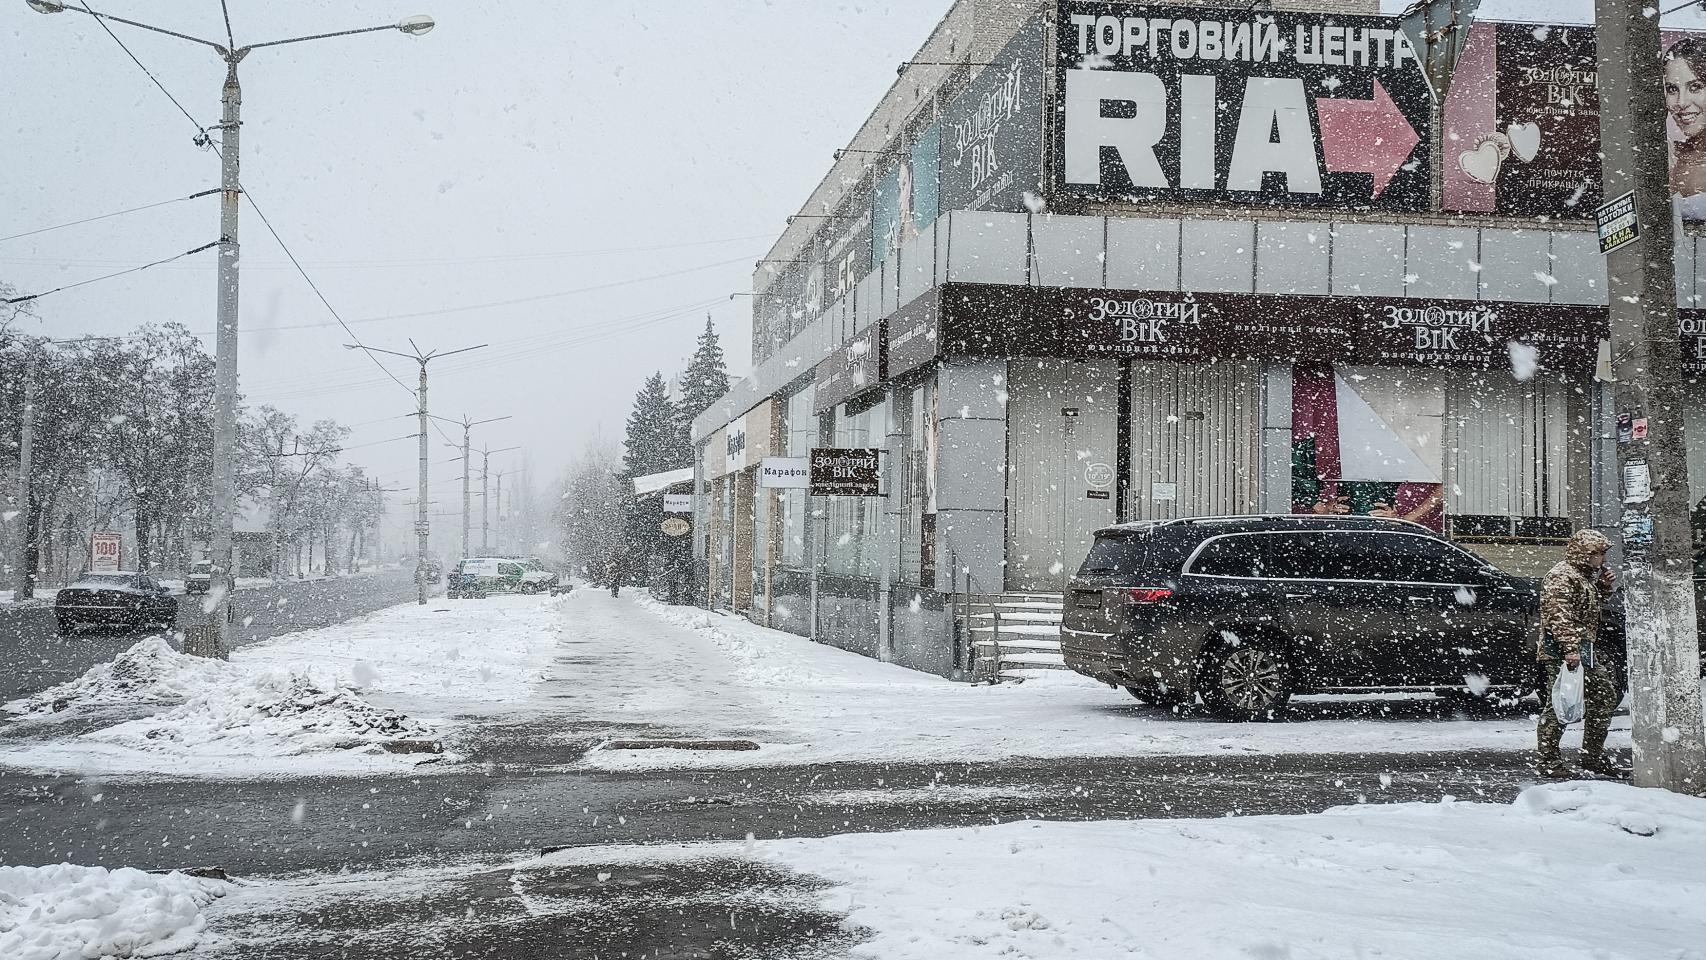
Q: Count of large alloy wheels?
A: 1